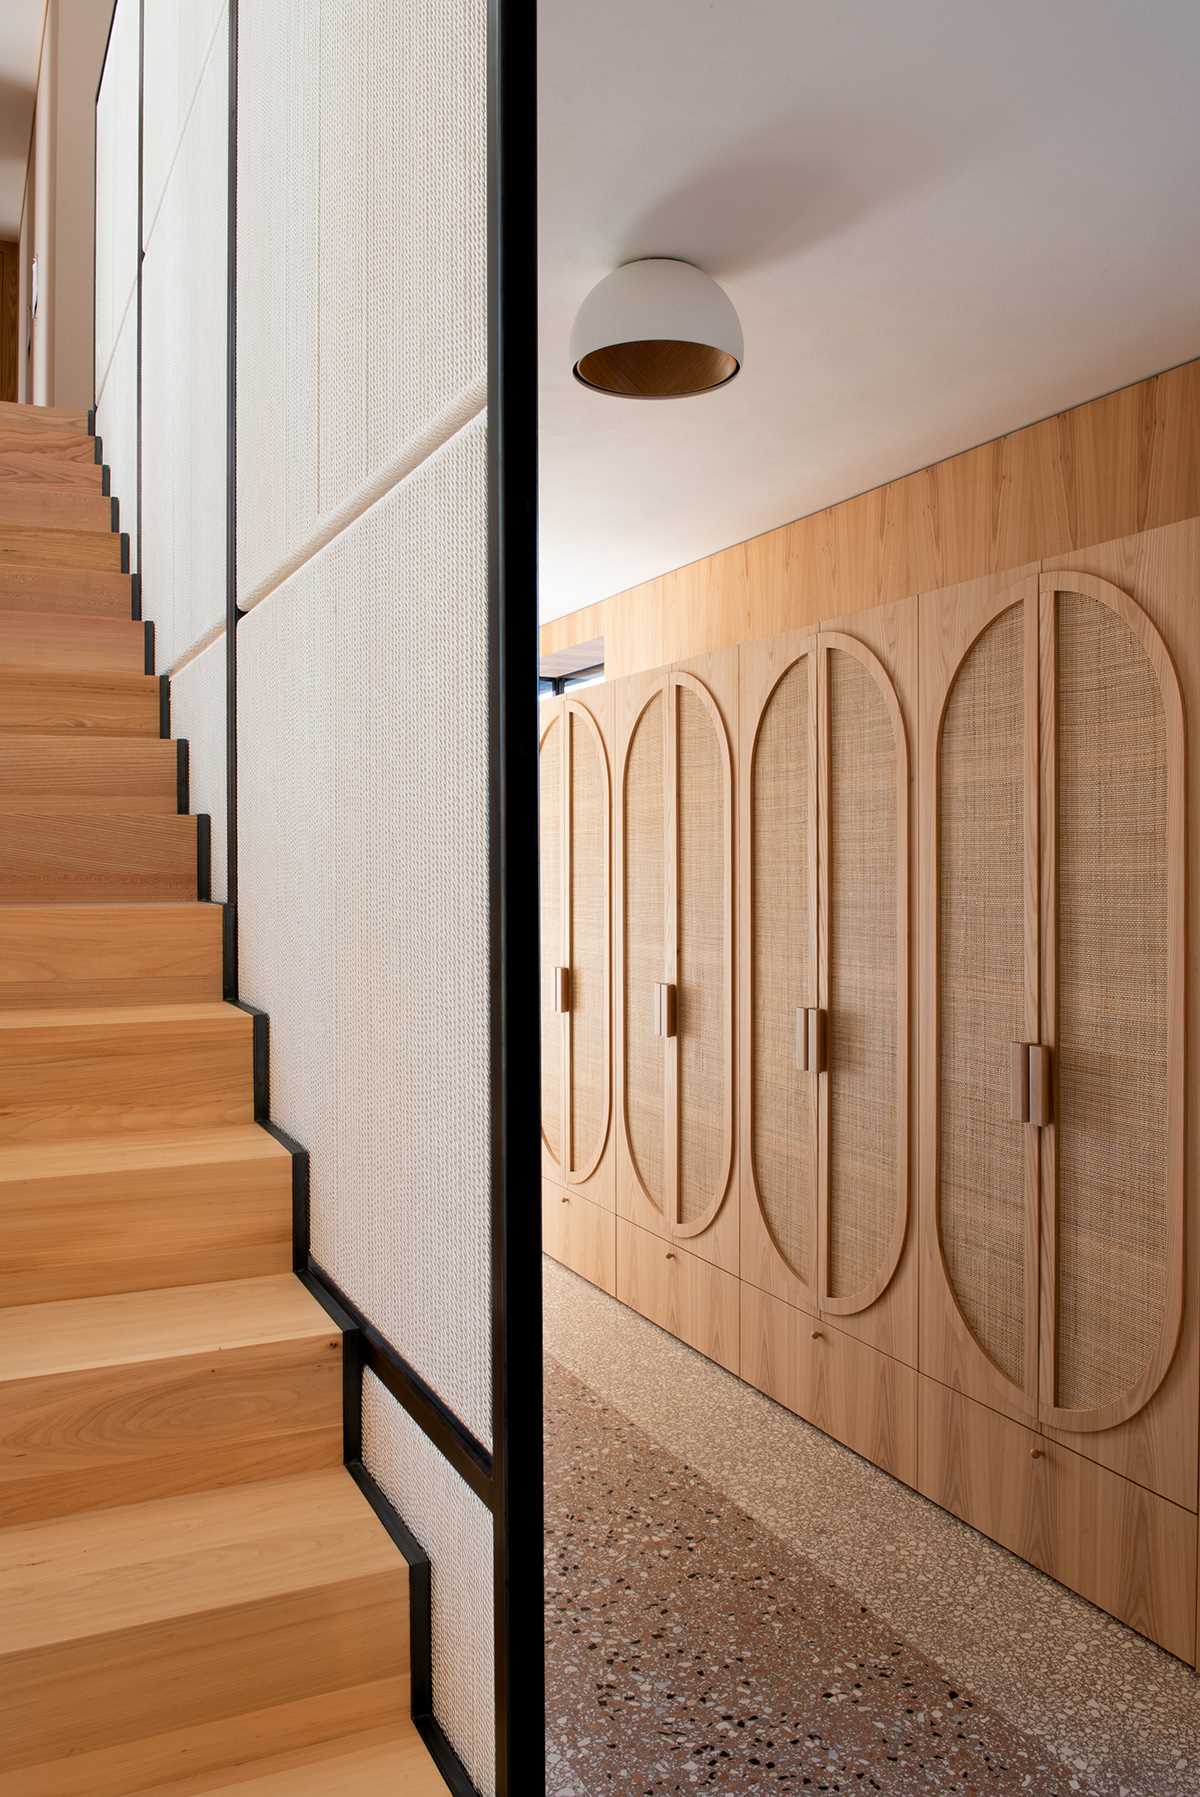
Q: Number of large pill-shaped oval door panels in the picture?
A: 4